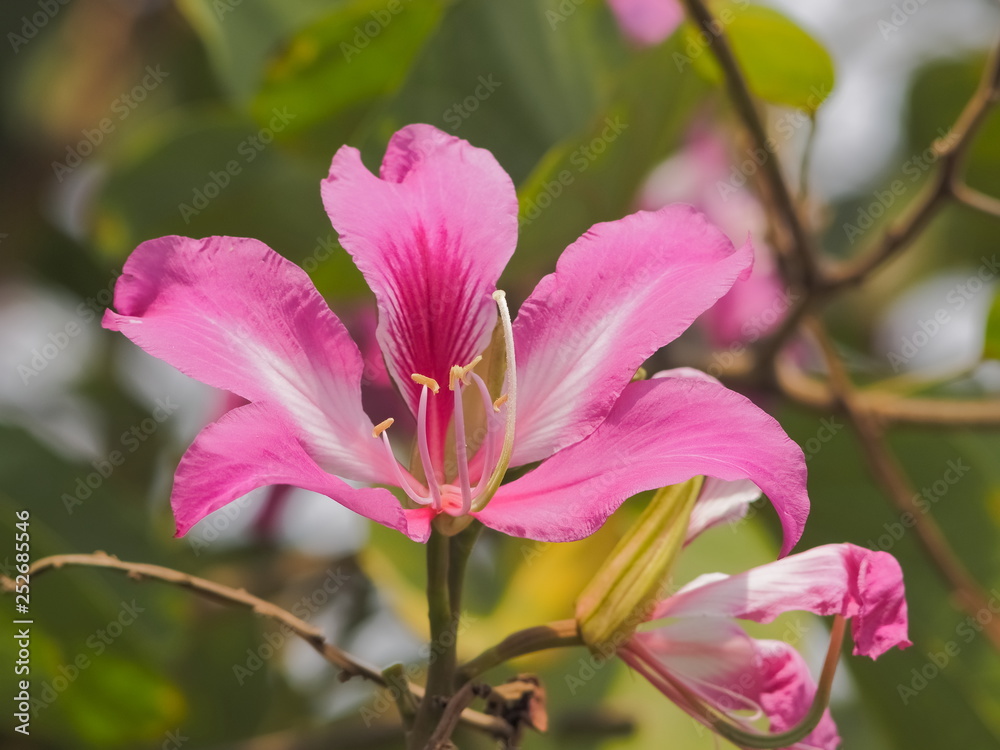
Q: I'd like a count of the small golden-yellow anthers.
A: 5